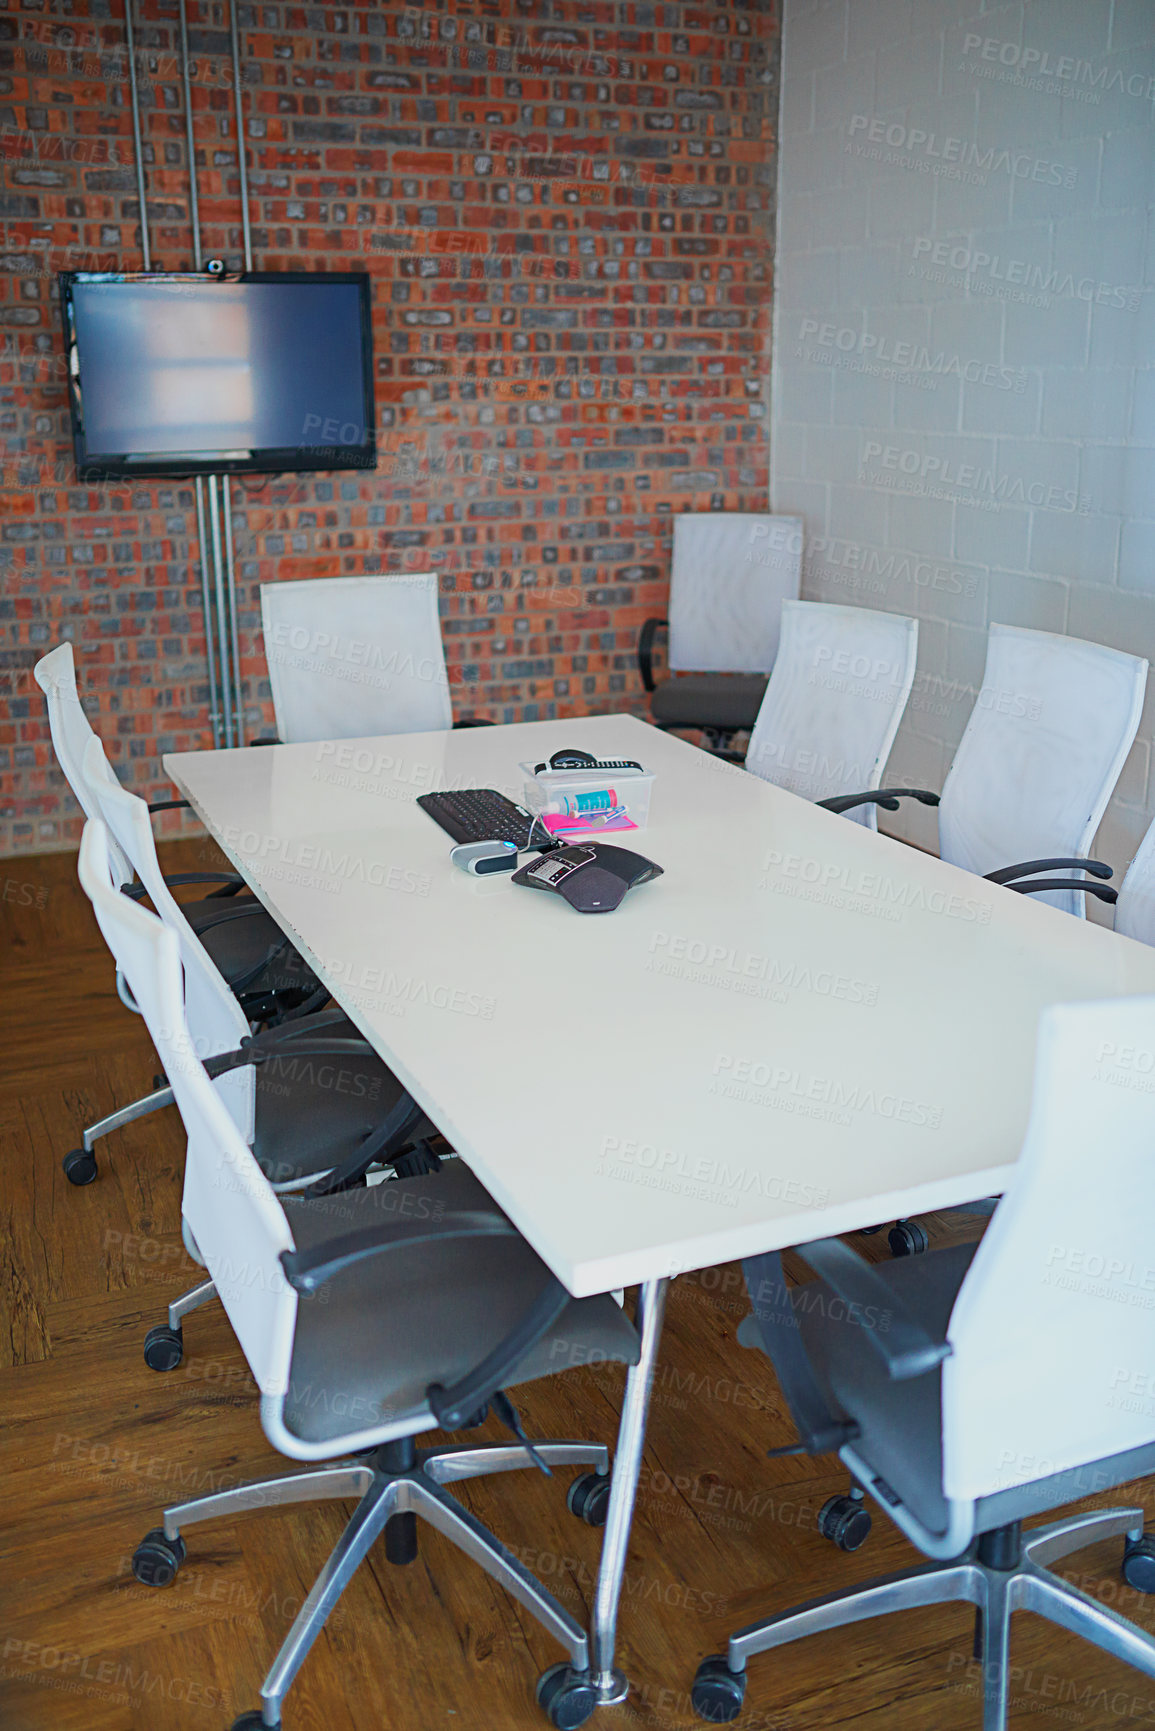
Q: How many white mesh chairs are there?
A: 9